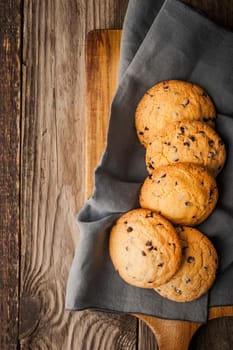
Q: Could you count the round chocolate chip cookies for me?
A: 5